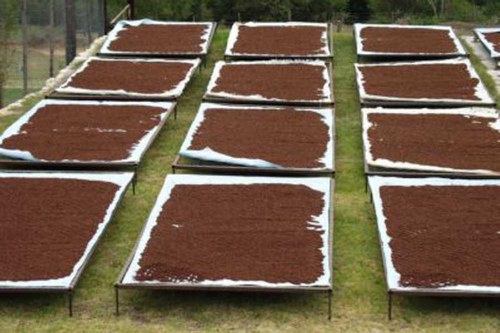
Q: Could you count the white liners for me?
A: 13